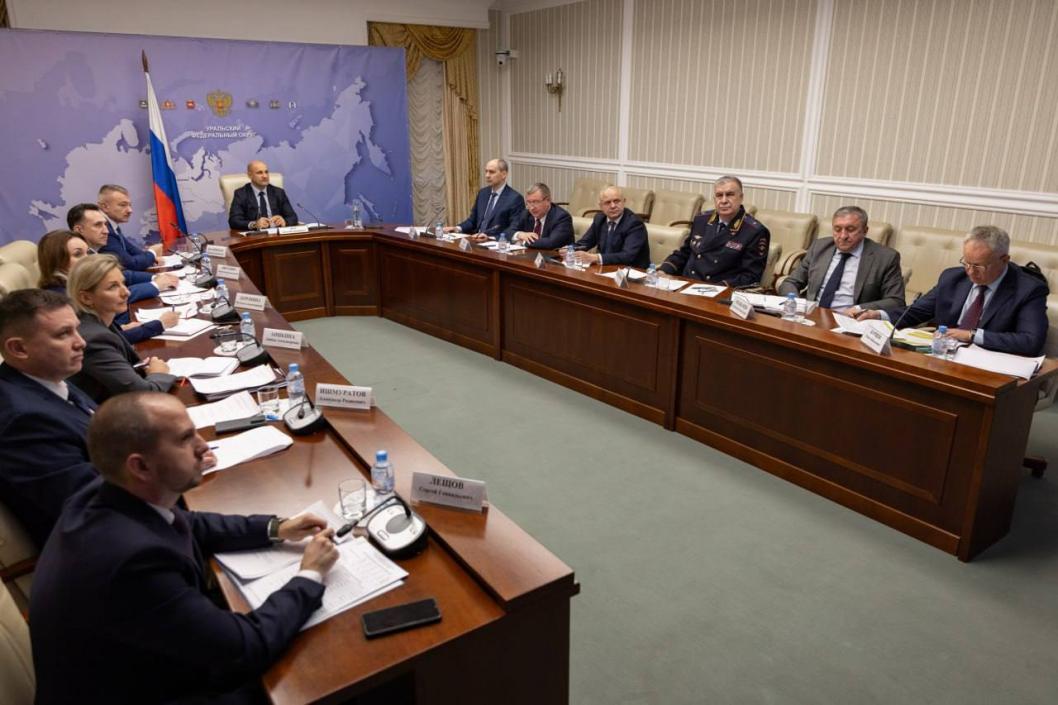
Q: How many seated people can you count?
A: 13